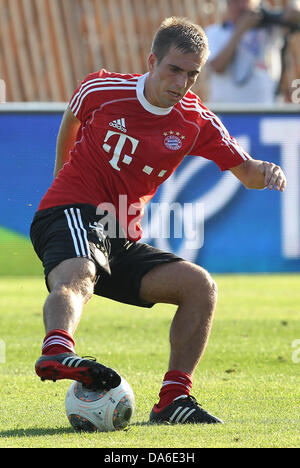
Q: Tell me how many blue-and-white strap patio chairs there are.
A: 0